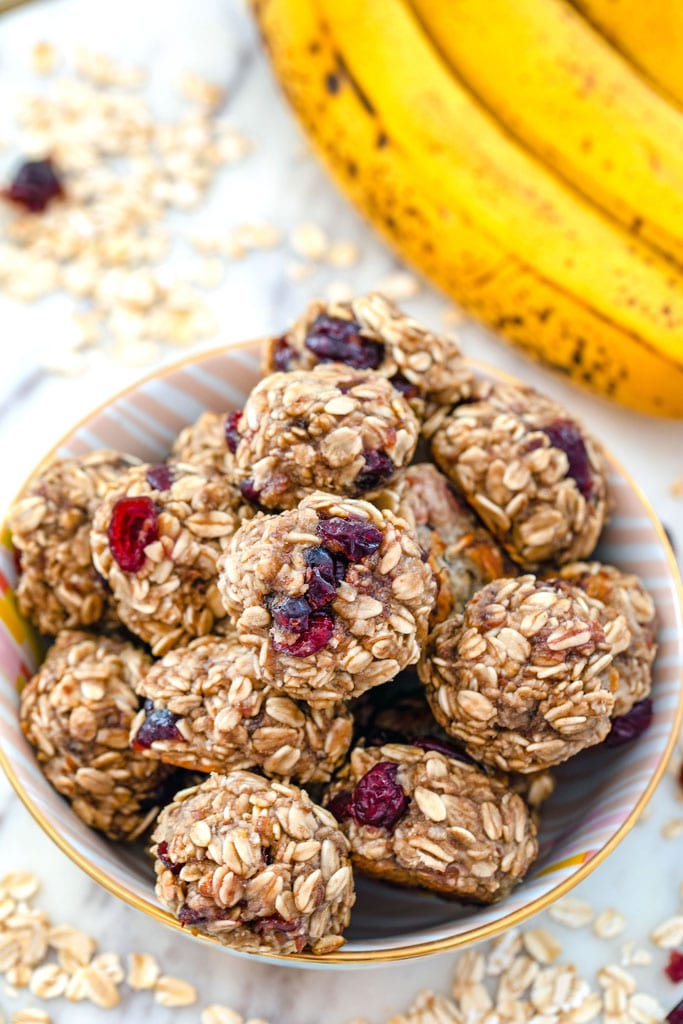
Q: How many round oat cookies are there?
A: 14